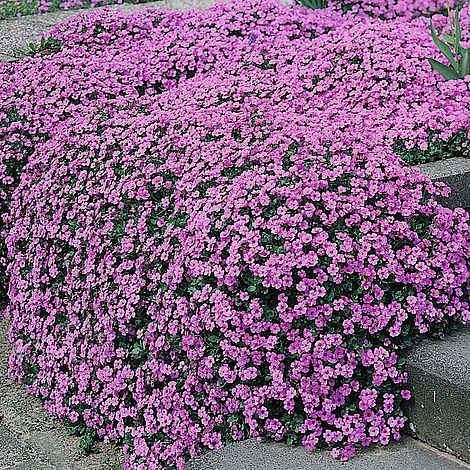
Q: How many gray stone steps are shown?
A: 2